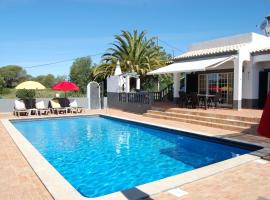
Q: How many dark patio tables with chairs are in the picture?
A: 1